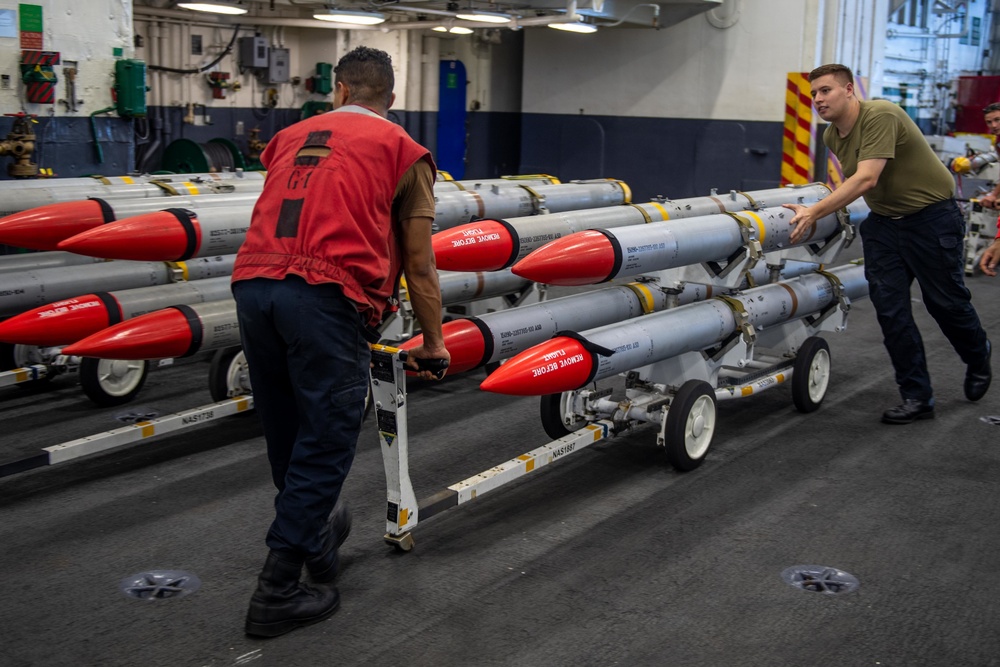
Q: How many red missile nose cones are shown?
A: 8